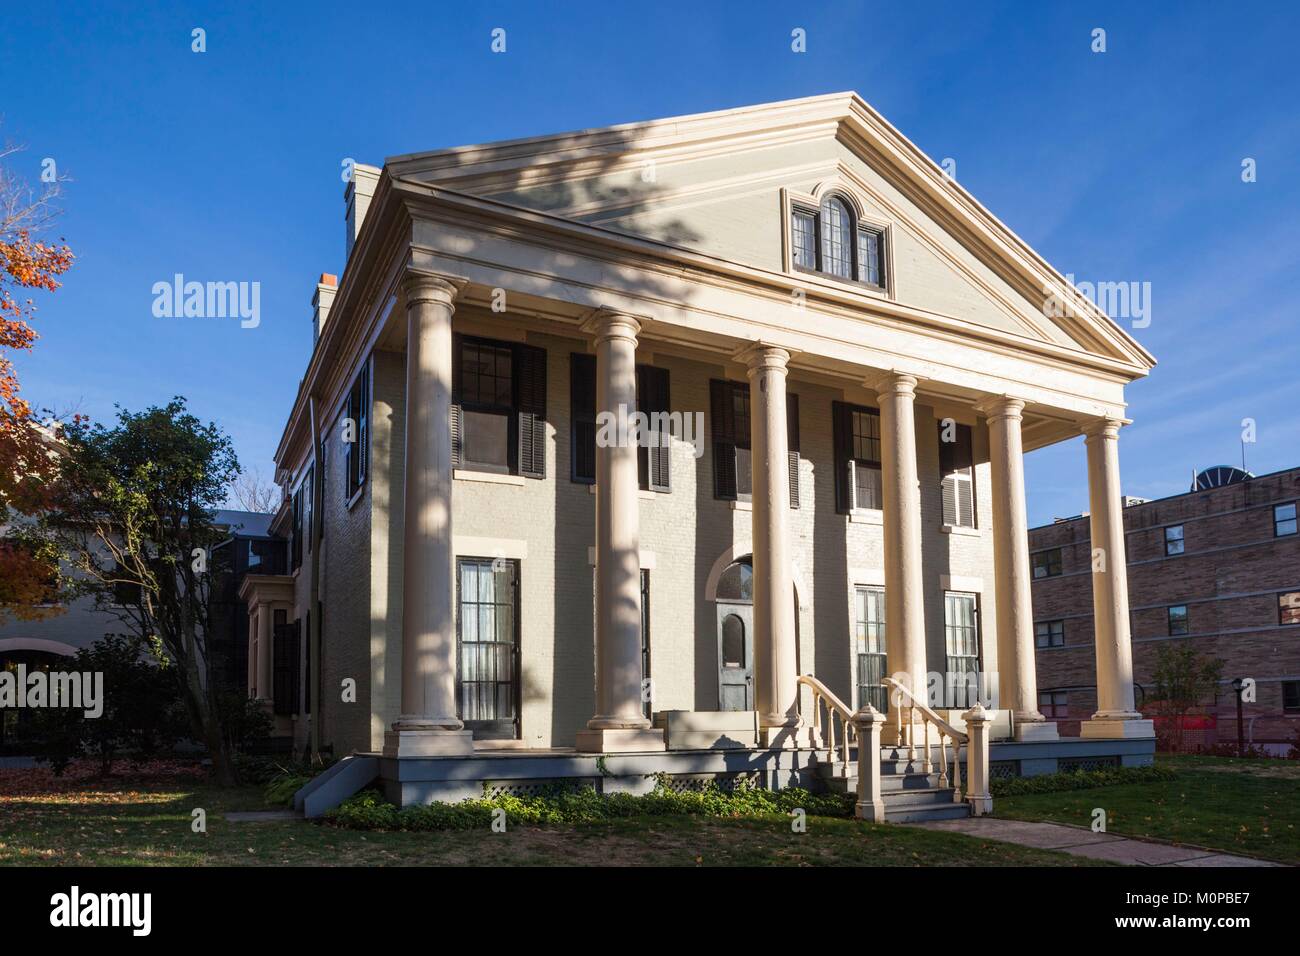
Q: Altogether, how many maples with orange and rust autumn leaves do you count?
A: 1